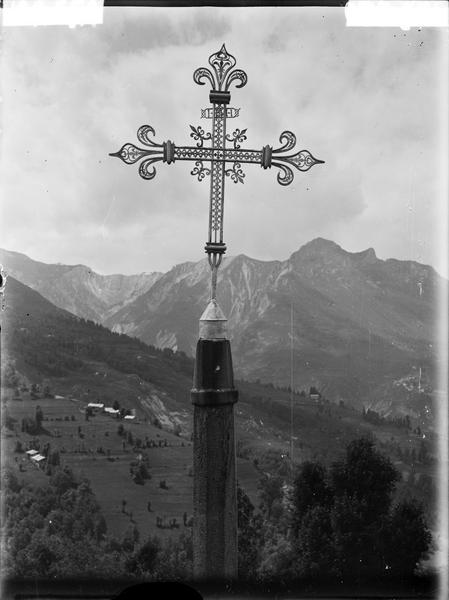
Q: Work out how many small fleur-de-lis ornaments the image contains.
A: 4